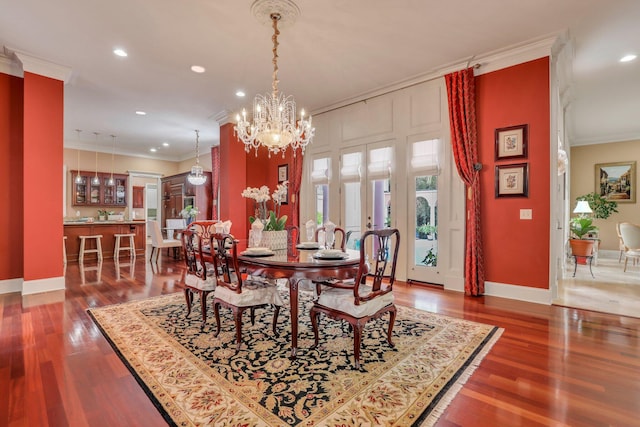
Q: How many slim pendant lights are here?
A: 3